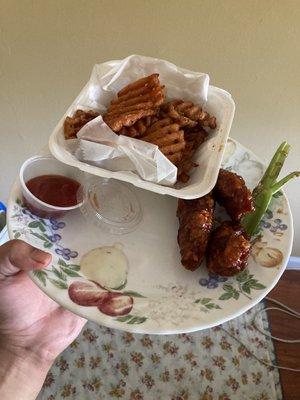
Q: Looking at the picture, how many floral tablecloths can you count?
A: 1